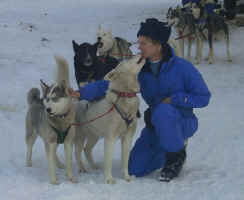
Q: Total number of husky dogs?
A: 6